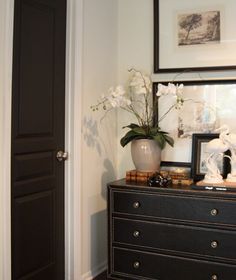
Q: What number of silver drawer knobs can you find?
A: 6